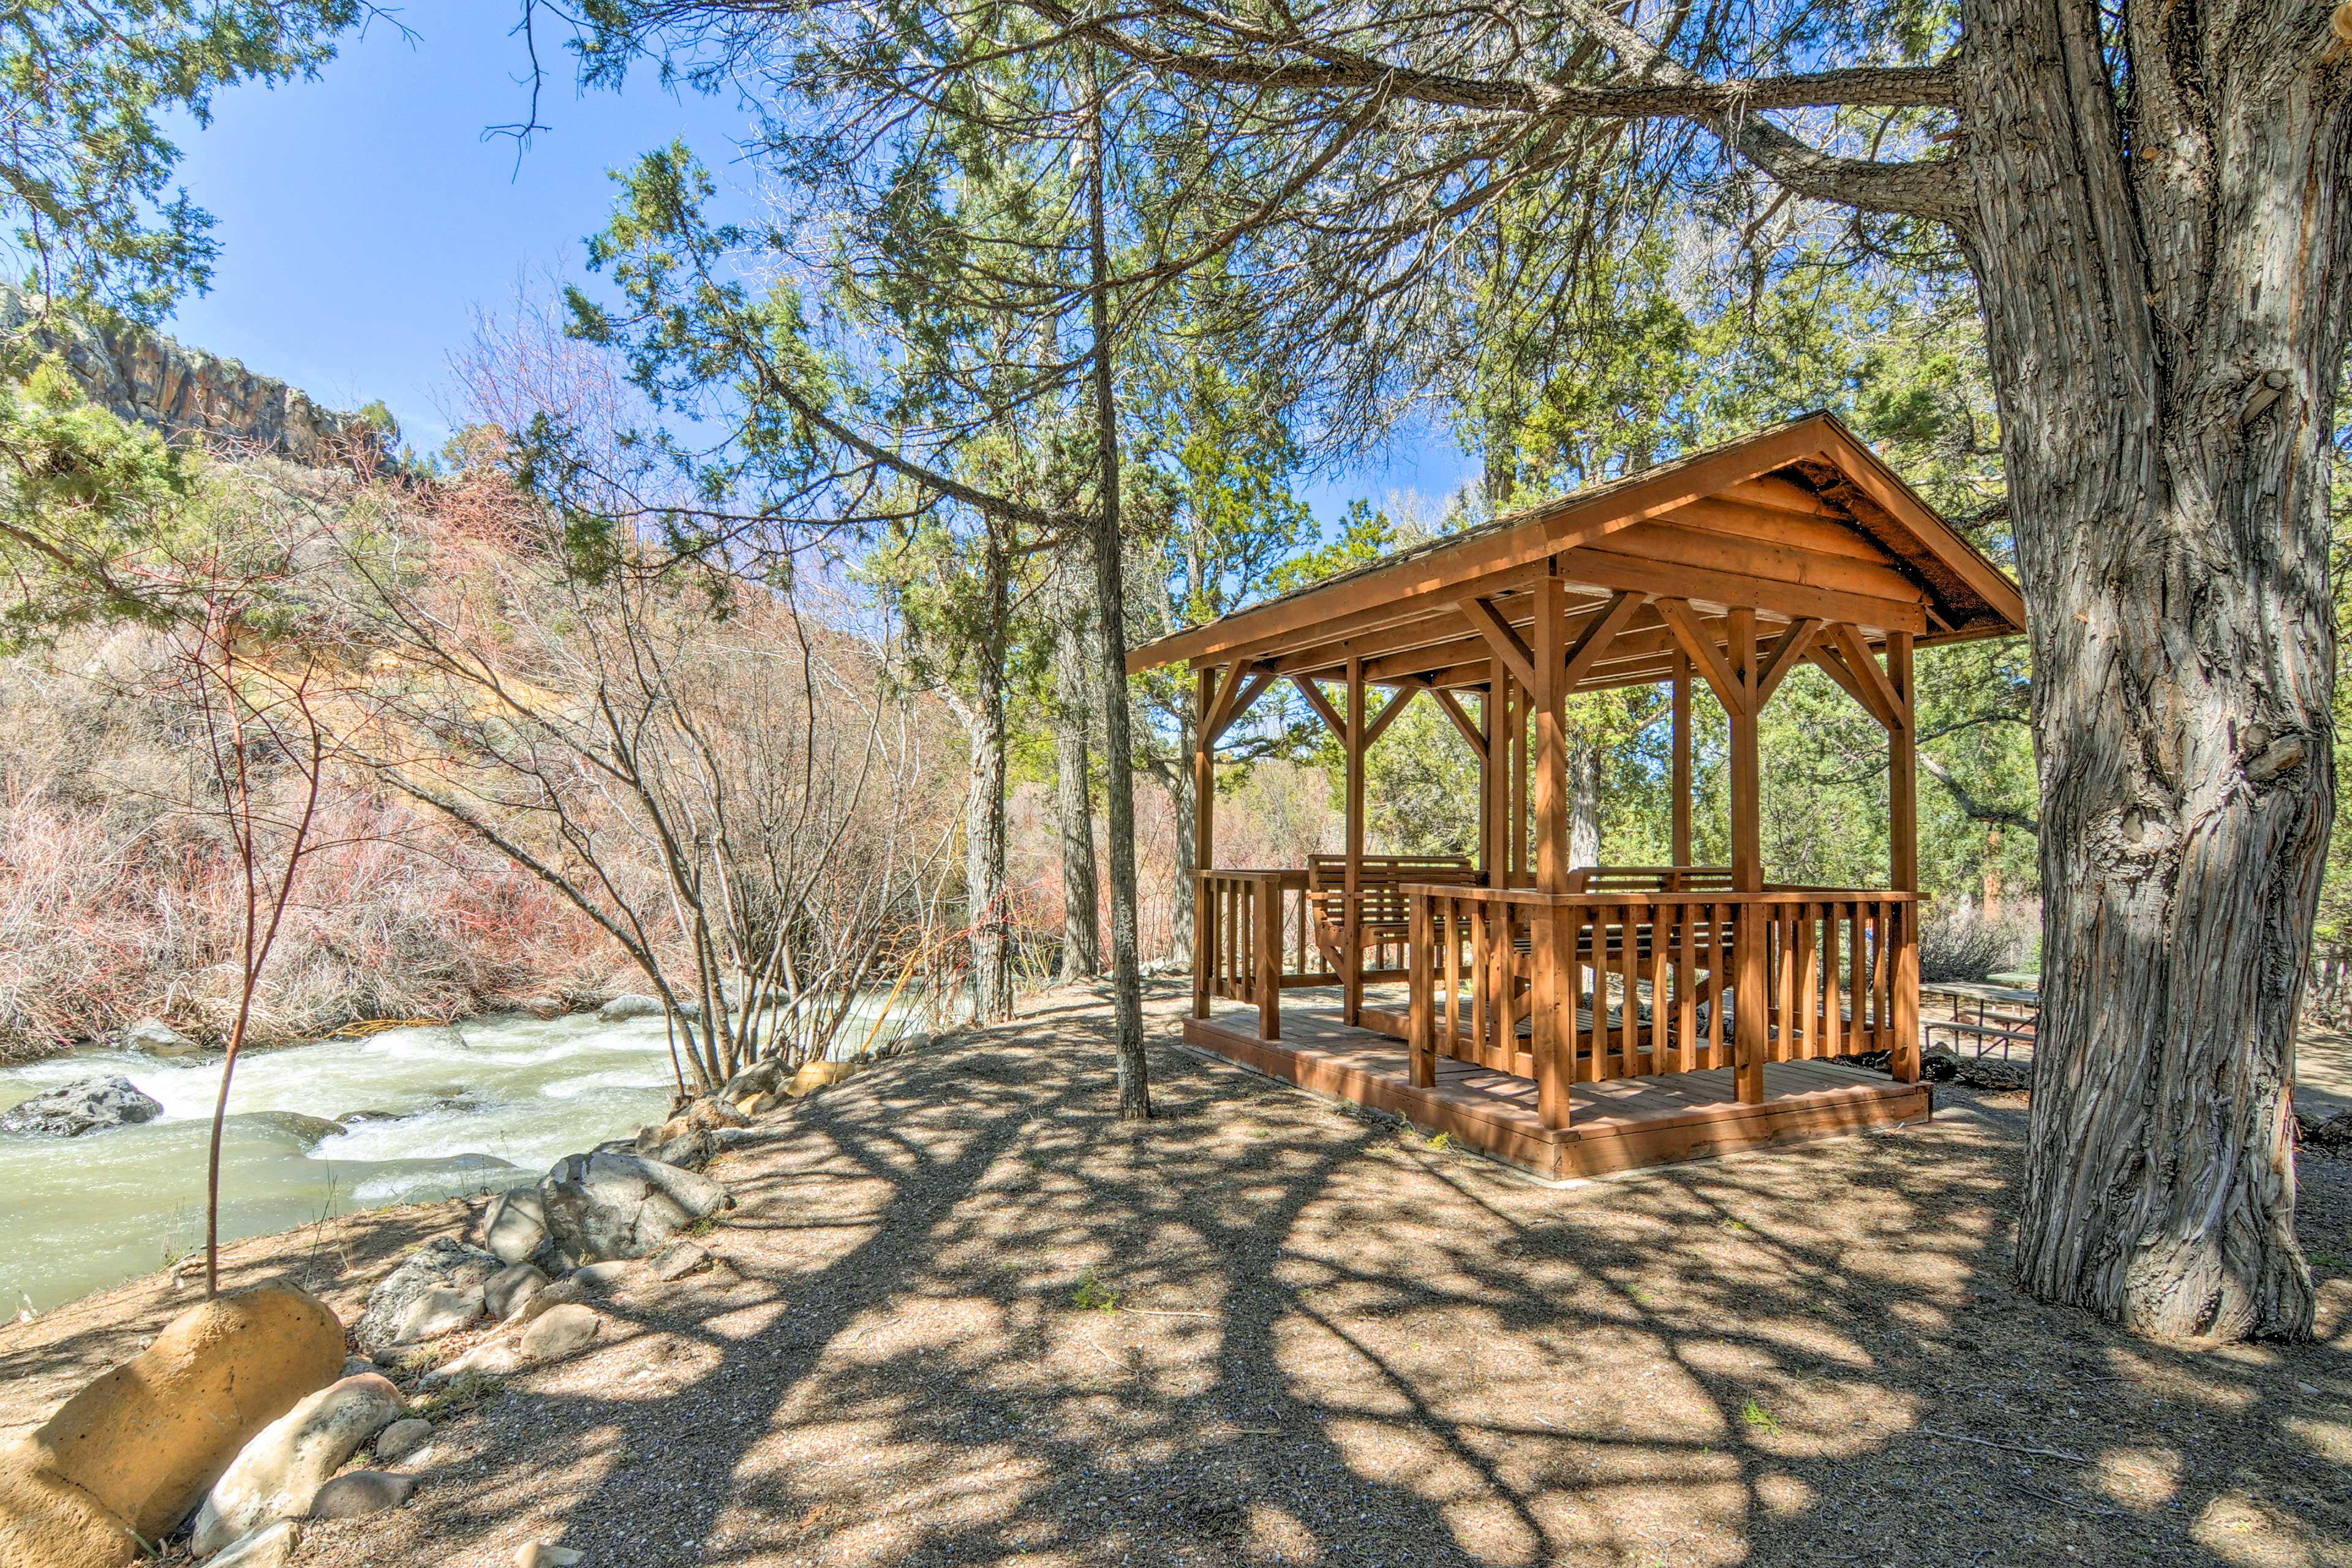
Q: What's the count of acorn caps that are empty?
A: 0